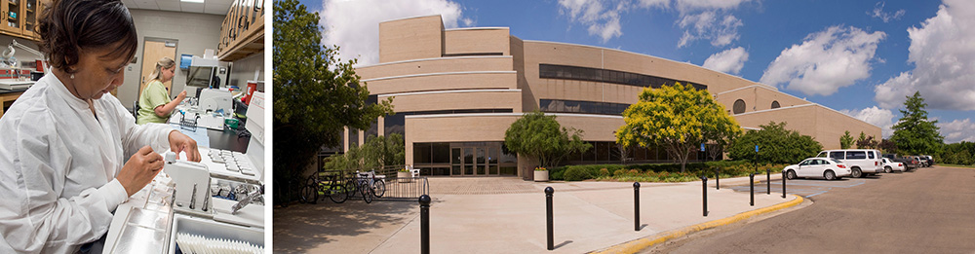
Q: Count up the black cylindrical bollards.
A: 8